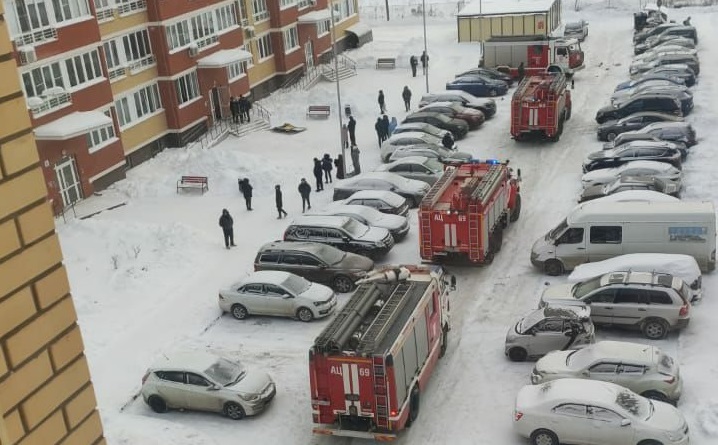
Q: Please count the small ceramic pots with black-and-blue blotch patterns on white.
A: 0